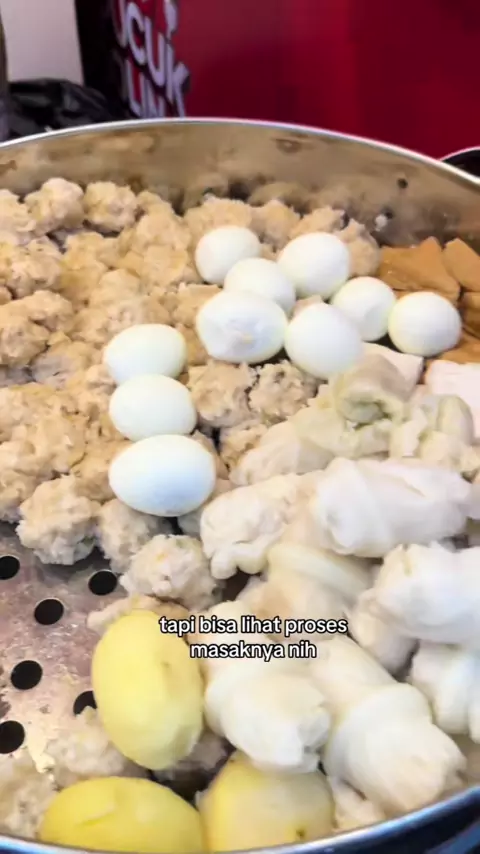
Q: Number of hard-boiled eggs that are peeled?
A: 10